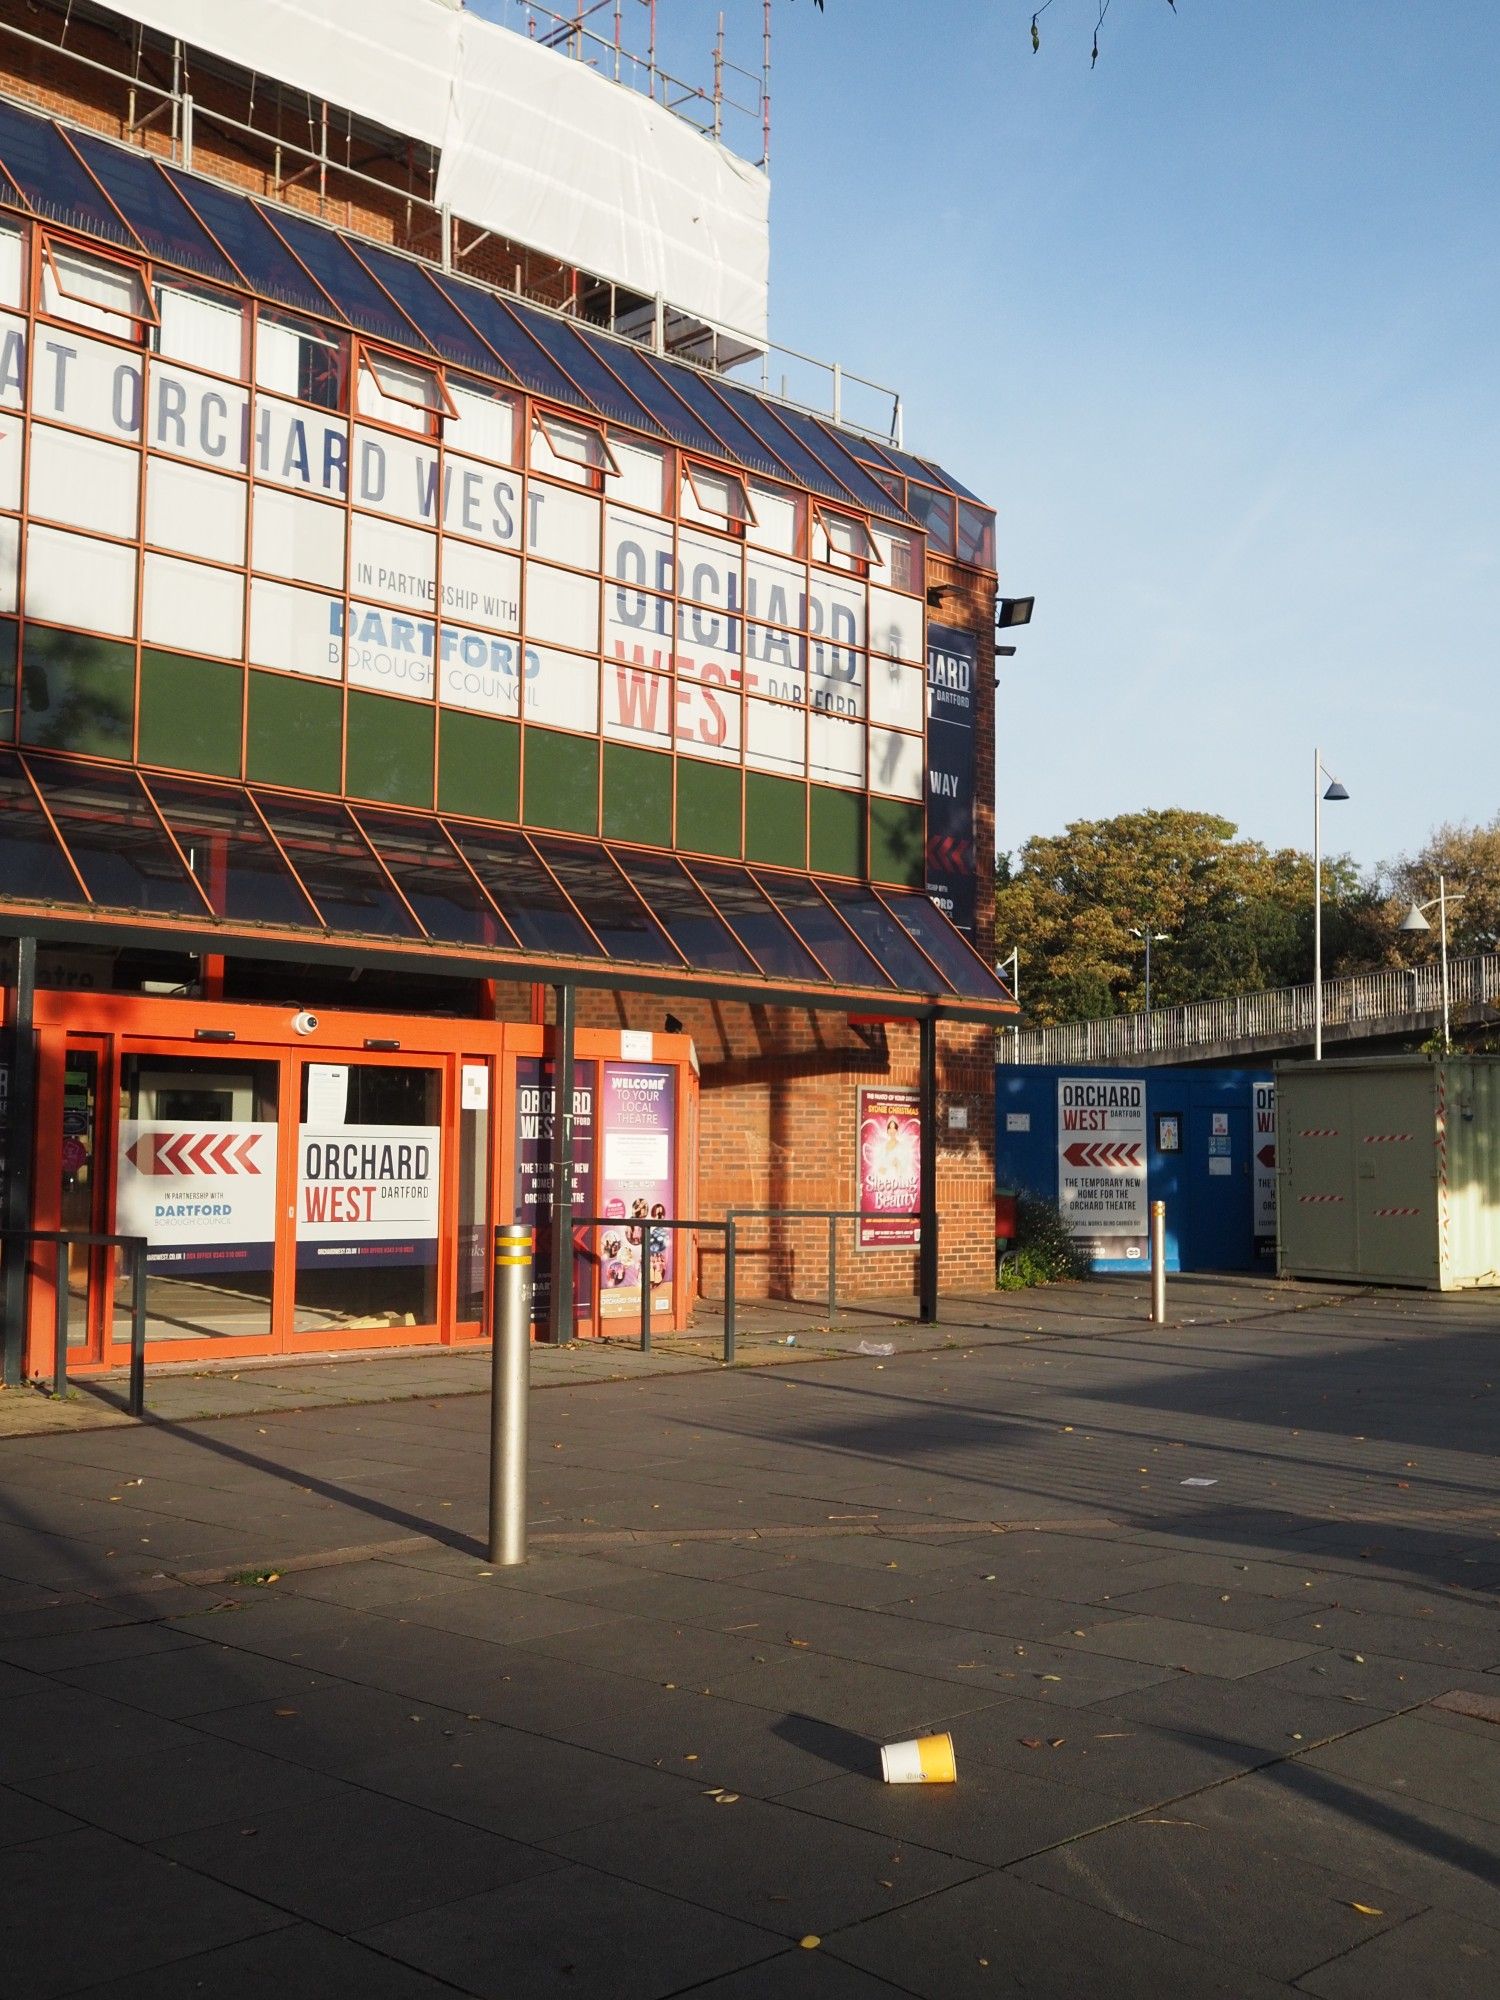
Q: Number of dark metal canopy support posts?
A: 3